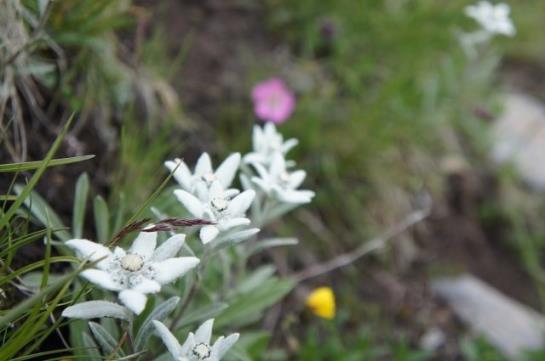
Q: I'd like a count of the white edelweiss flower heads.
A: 7